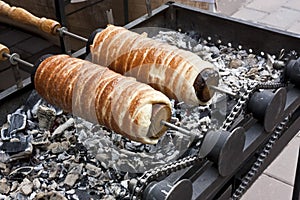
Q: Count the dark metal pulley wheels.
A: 4